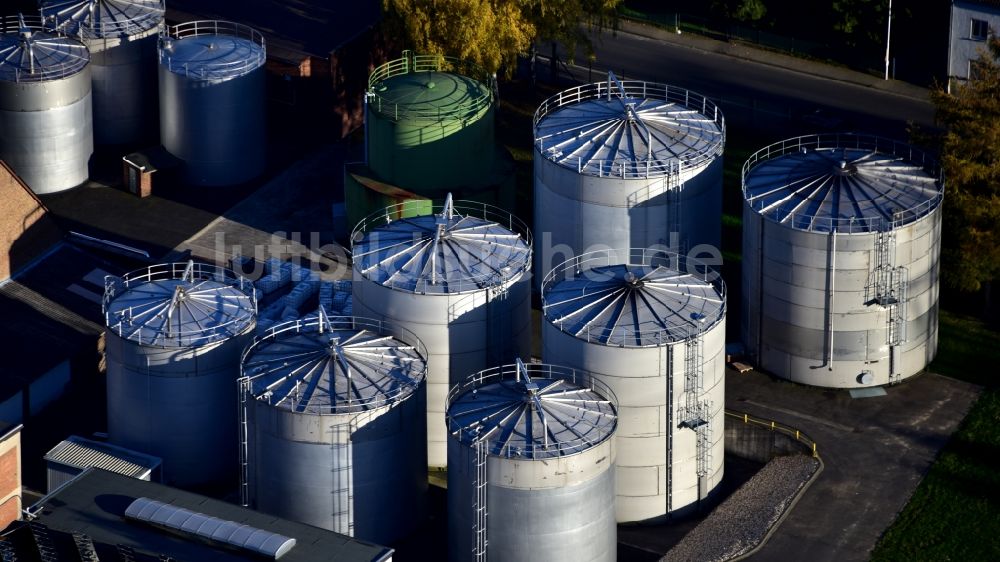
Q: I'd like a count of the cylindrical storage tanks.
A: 11